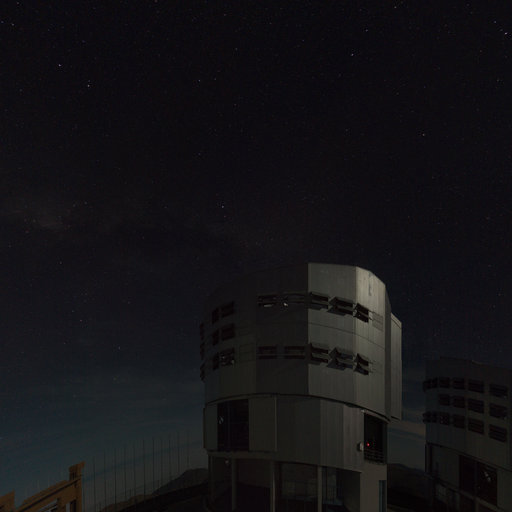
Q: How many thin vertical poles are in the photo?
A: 12